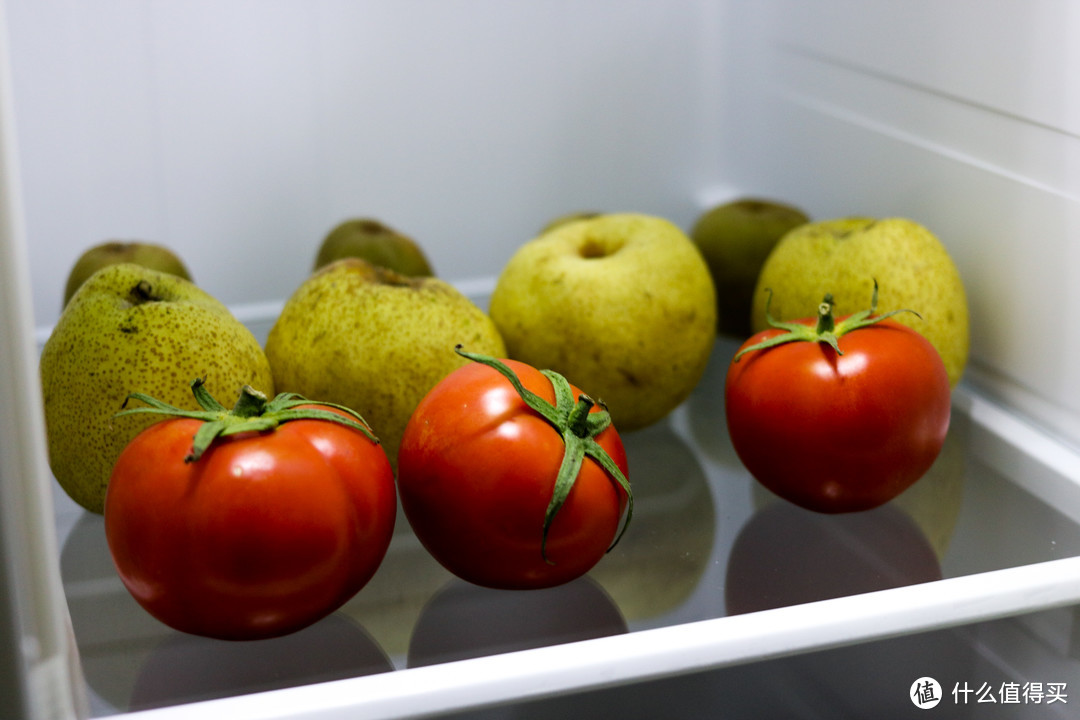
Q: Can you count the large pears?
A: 4